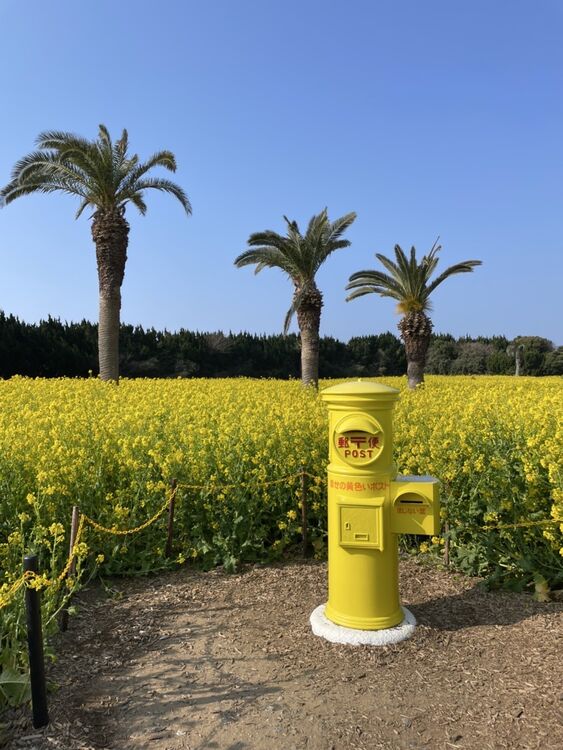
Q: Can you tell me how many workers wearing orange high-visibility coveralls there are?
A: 0